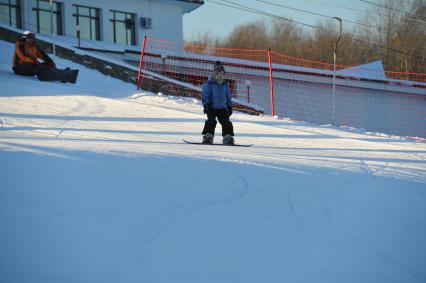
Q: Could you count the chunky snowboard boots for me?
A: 2